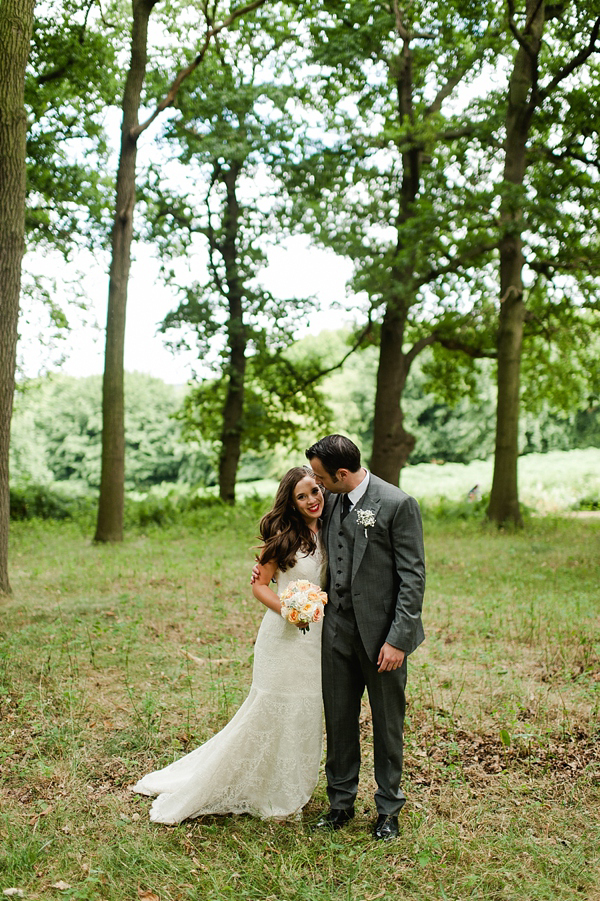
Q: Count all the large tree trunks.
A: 5